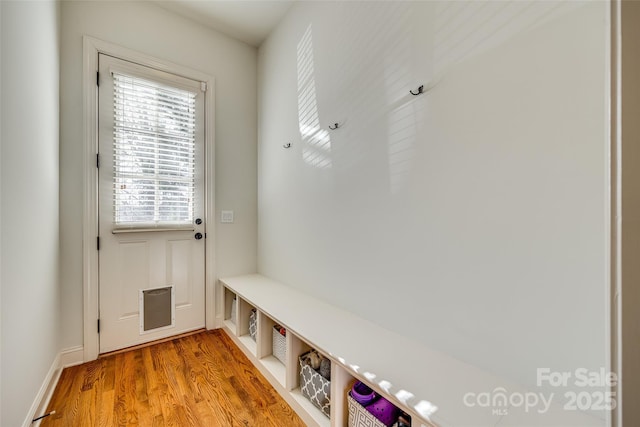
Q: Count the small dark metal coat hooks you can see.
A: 3